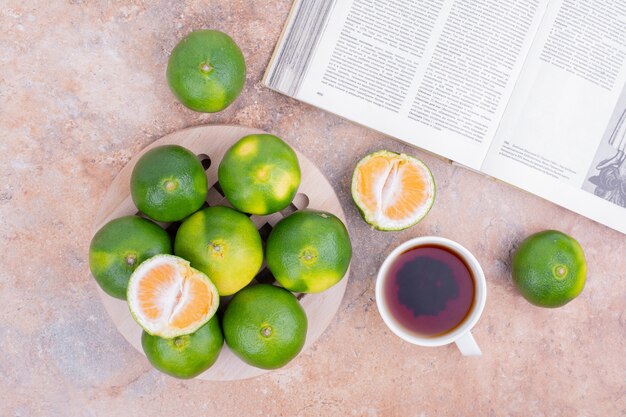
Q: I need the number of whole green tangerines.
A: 9